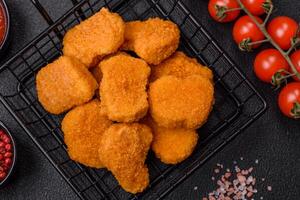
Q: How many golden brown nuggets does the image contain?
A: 9